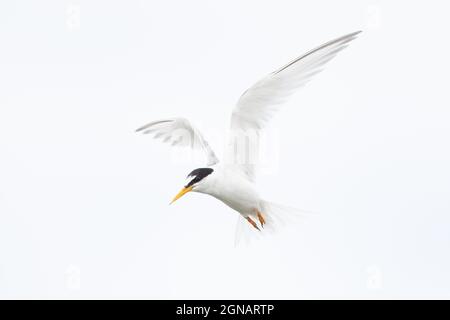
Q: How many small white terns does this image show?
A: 1